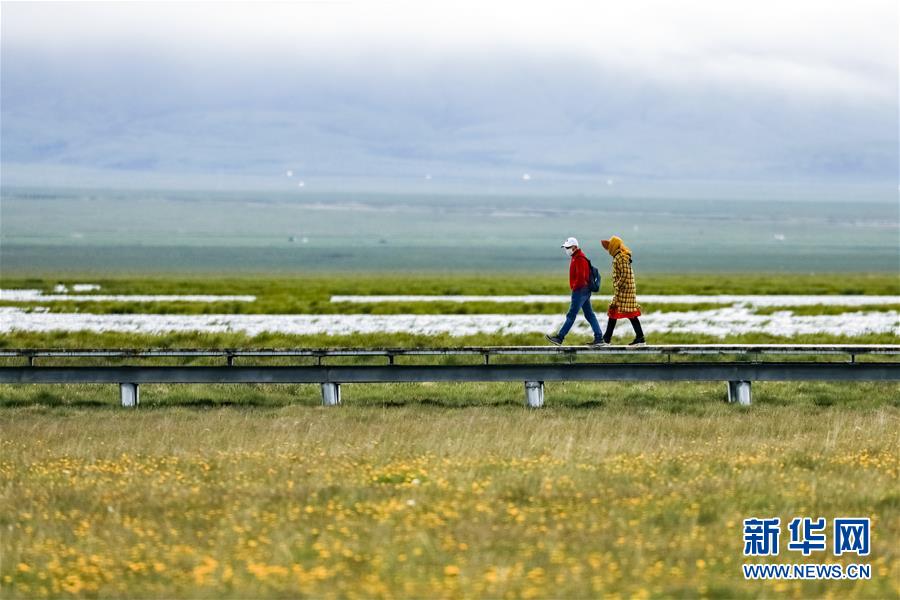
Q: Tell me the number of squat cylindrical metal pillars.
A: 4